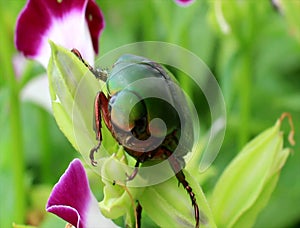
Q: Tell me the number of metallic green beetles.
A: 1